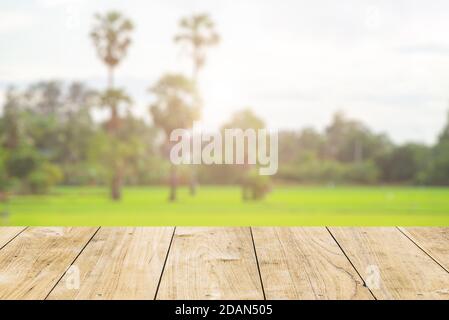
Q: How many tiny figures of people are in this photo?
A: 0